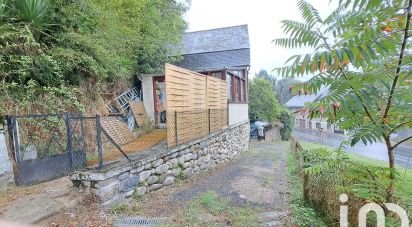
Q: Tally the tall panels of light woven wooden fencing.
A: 2